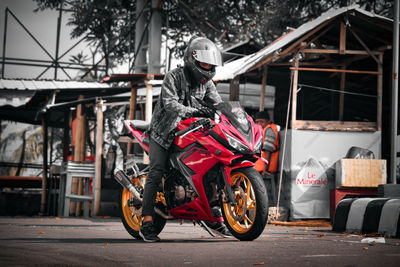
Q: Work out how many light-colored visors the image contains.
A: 1